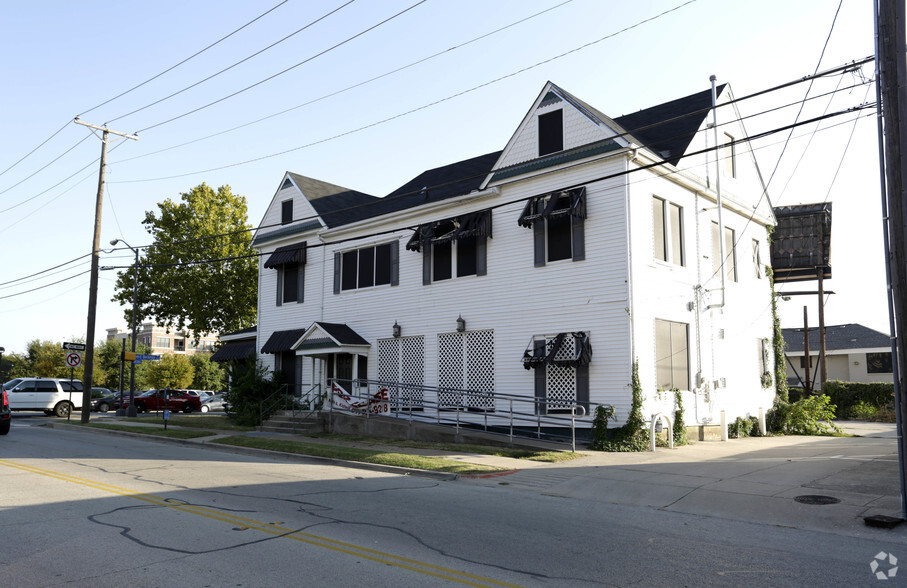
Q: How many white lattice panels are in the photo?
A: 5